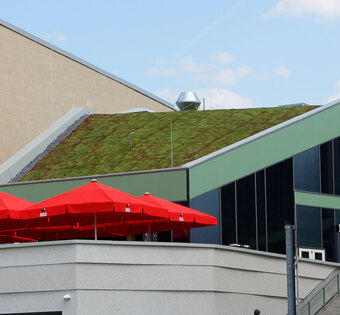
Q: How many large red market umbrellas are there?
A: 3